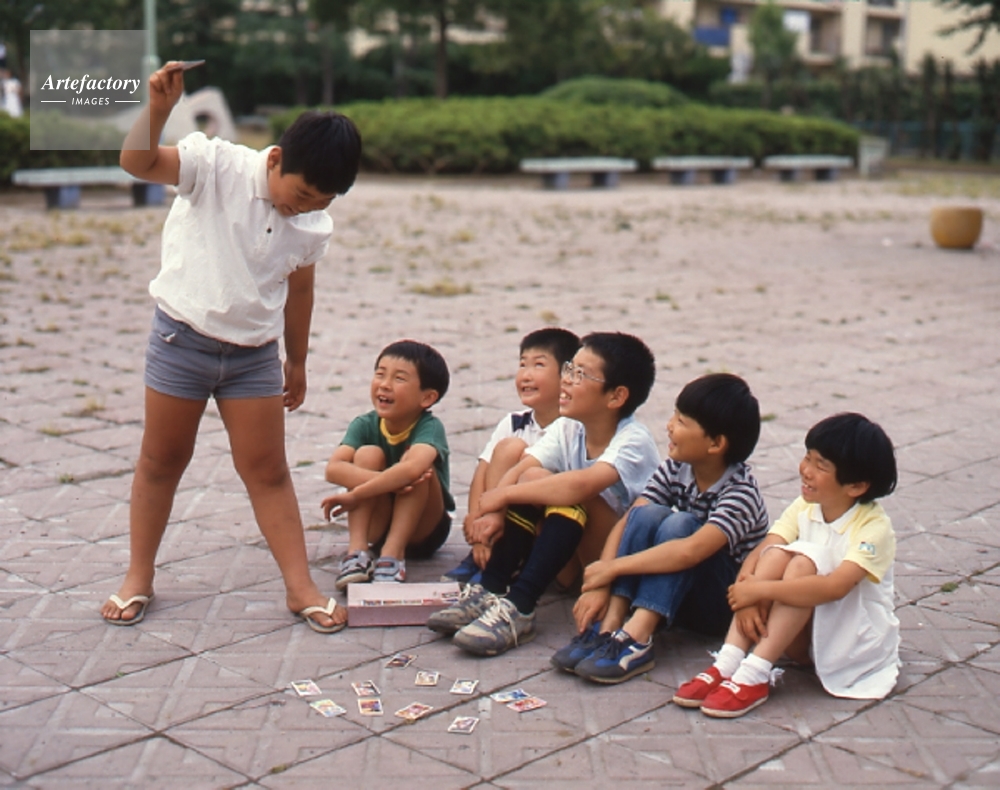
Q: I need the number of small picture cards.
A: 11